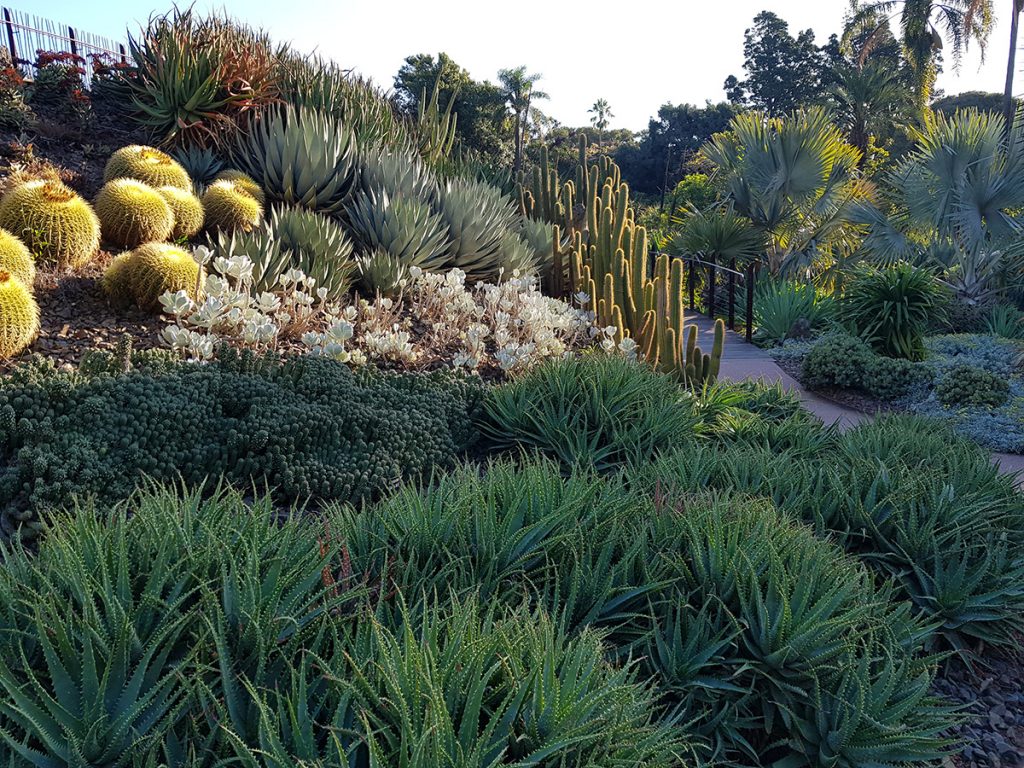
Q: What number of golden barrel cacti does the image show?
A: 10